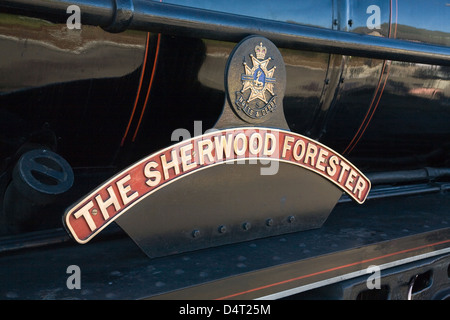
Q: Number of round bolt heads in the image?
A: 5